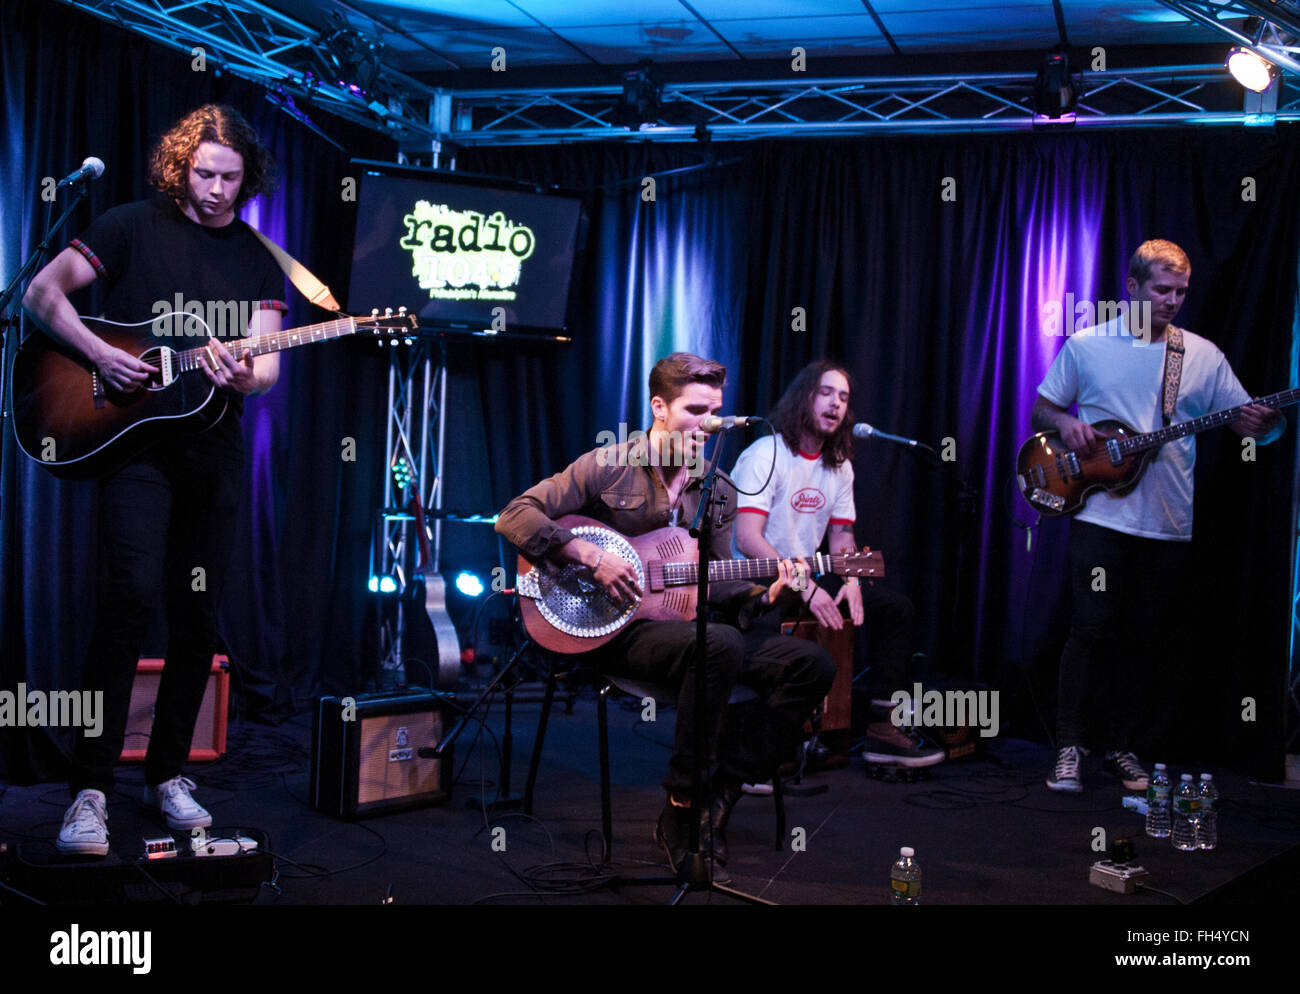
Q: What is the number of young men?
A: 4